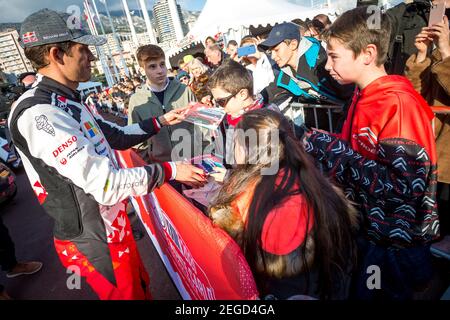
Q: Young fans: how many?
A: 5